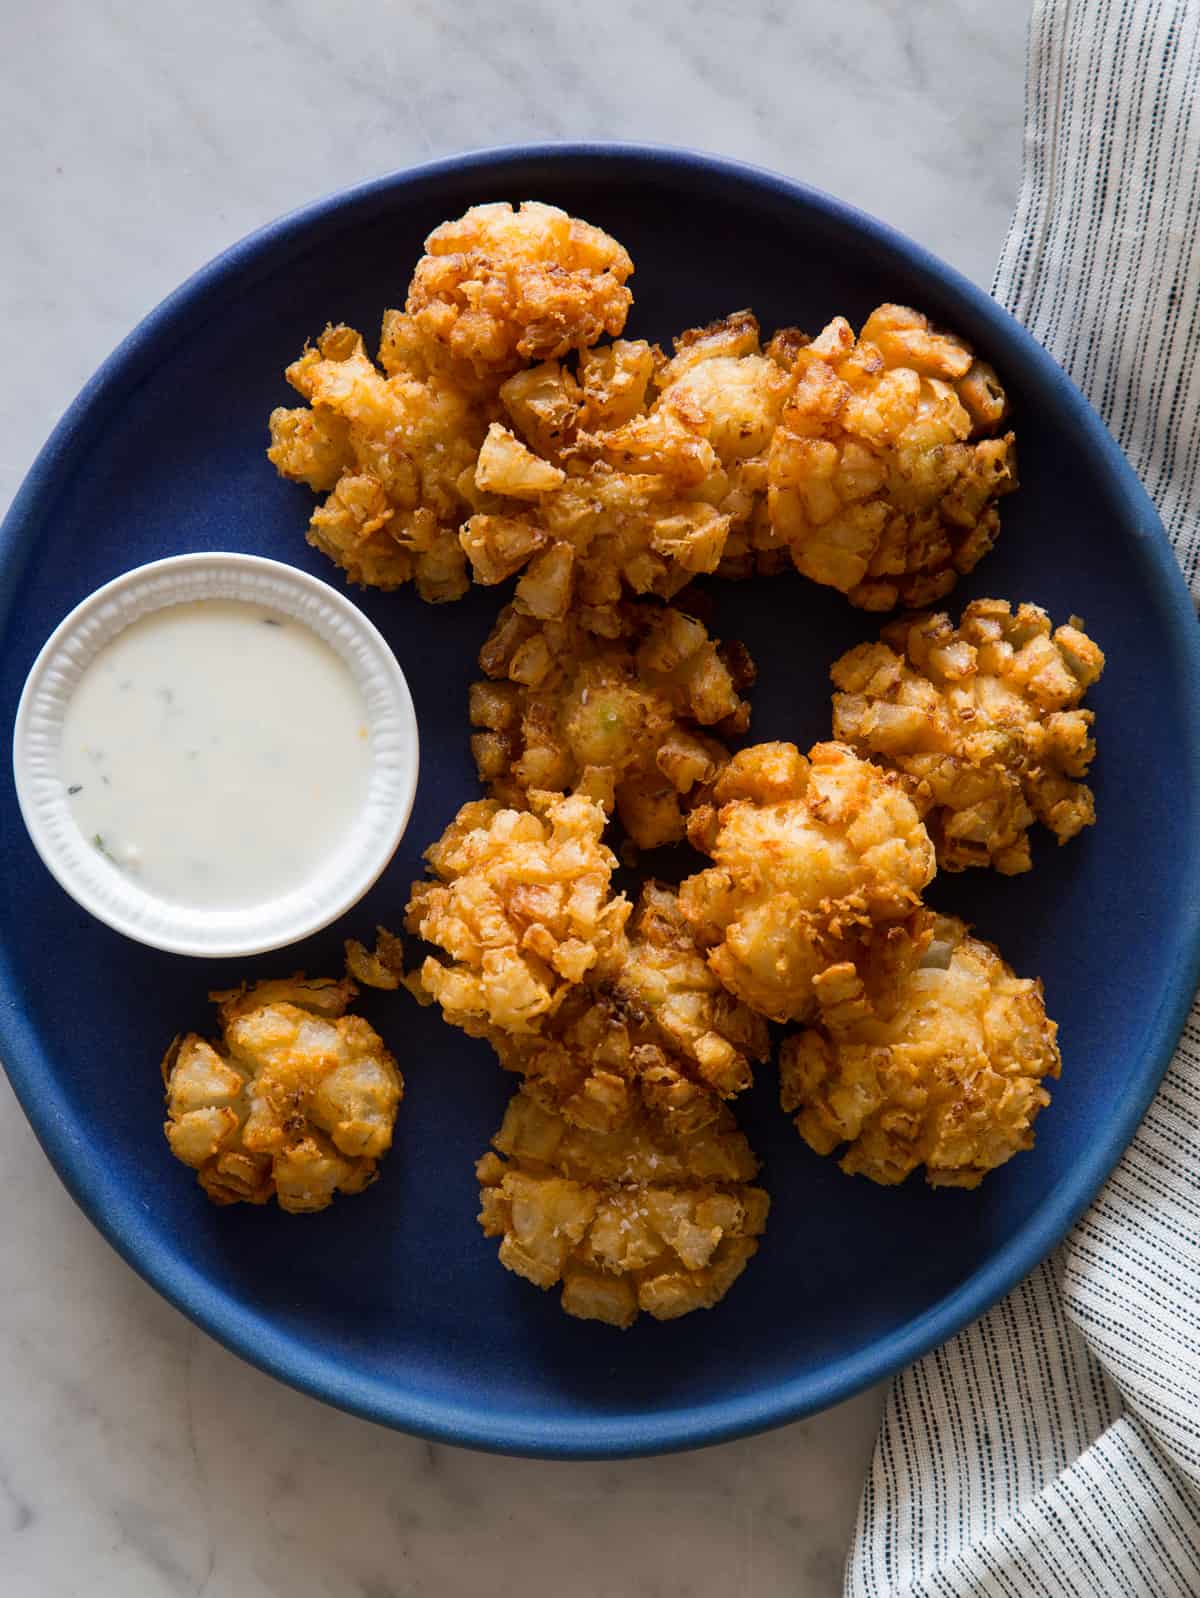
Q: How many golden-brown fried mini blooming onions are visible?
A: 13